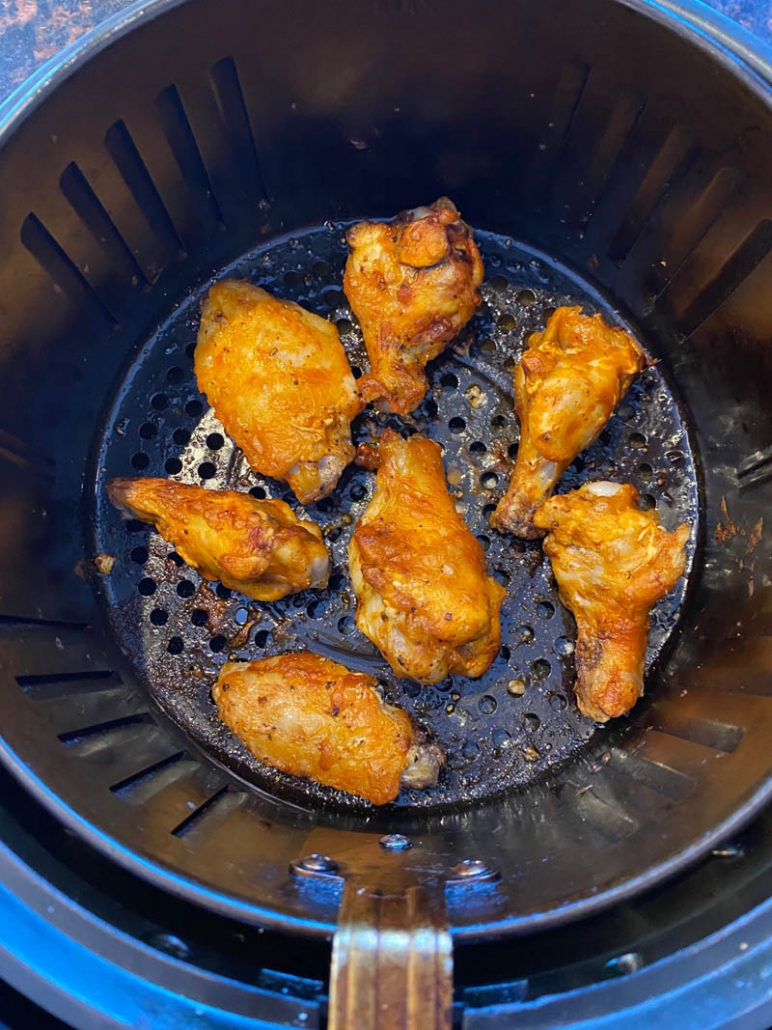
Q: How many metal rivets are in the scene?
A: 3